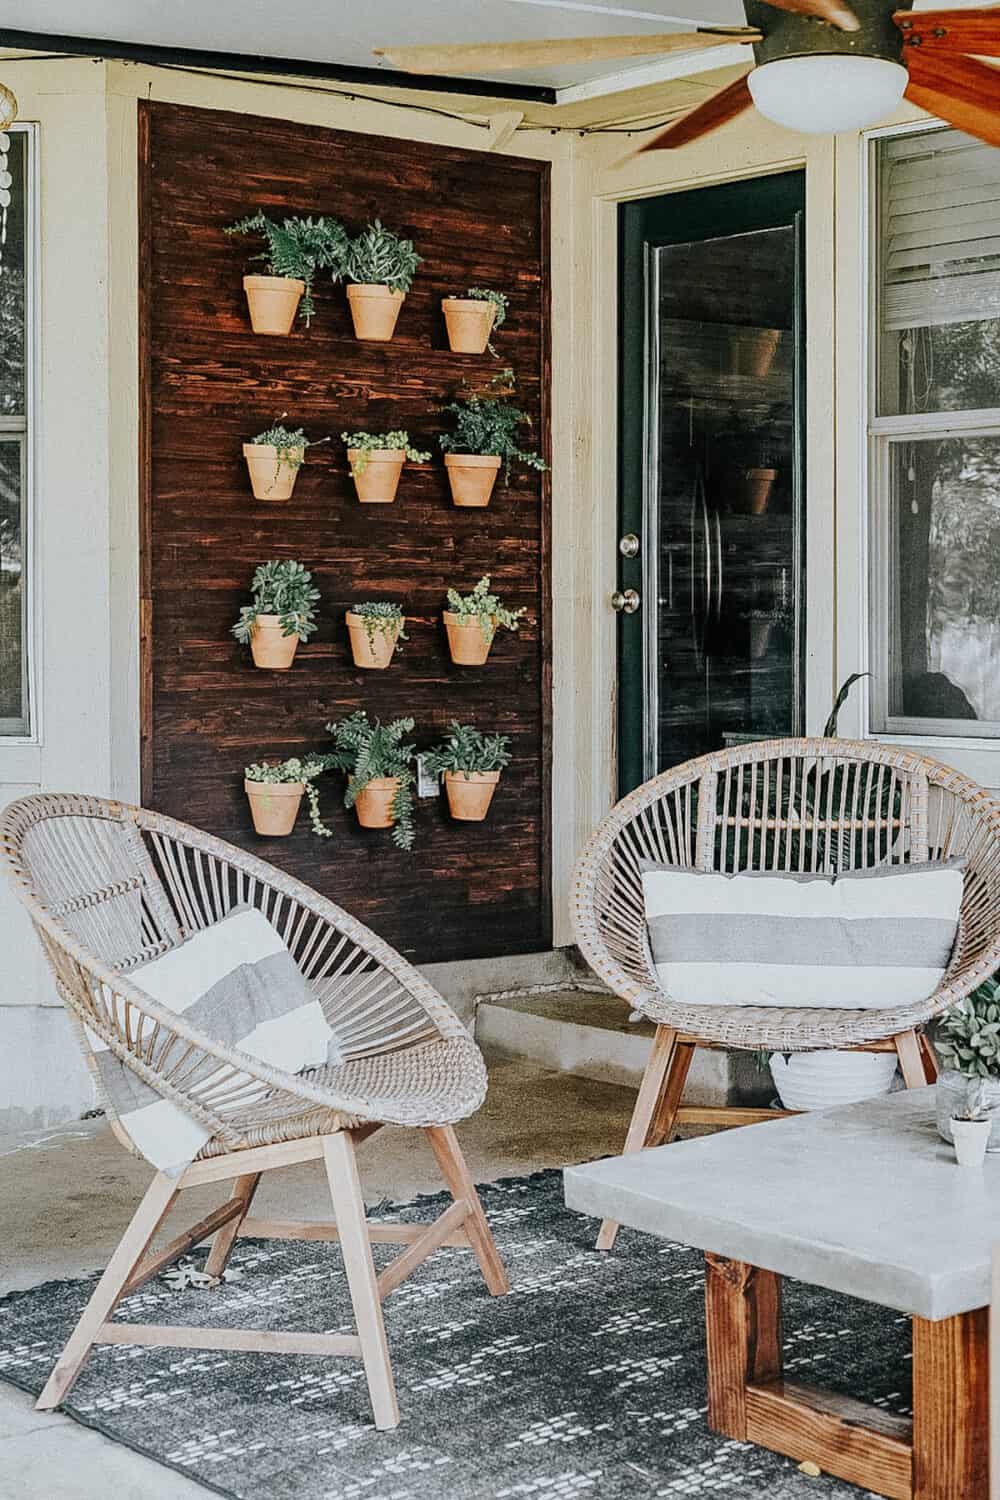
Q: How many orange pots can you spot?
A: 12